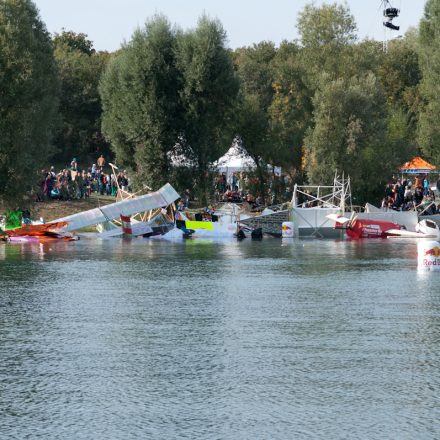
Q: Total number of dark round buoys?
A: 2